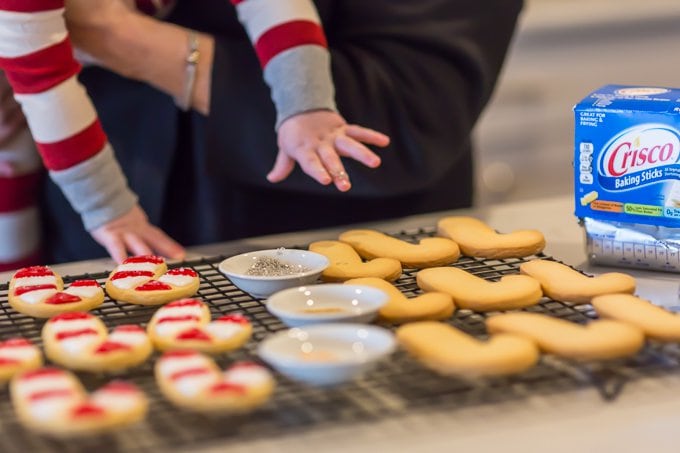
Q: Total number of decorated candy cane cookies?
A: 7